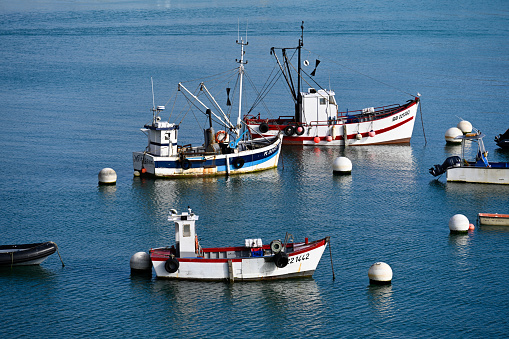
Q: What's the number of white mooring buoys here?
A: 7